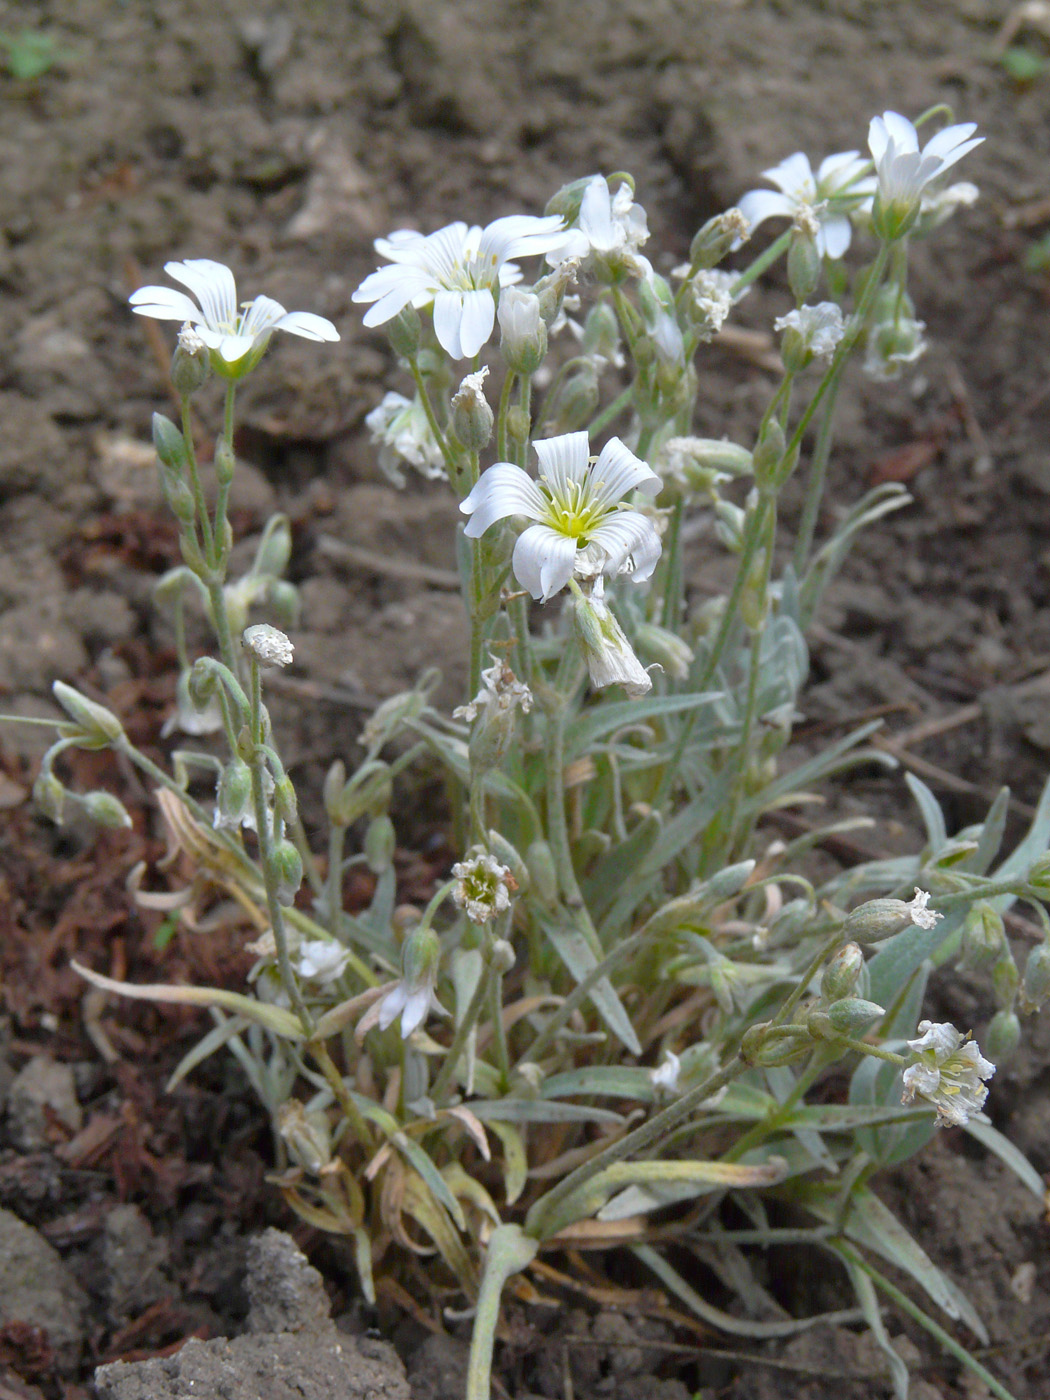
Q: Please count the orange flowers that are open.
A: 0